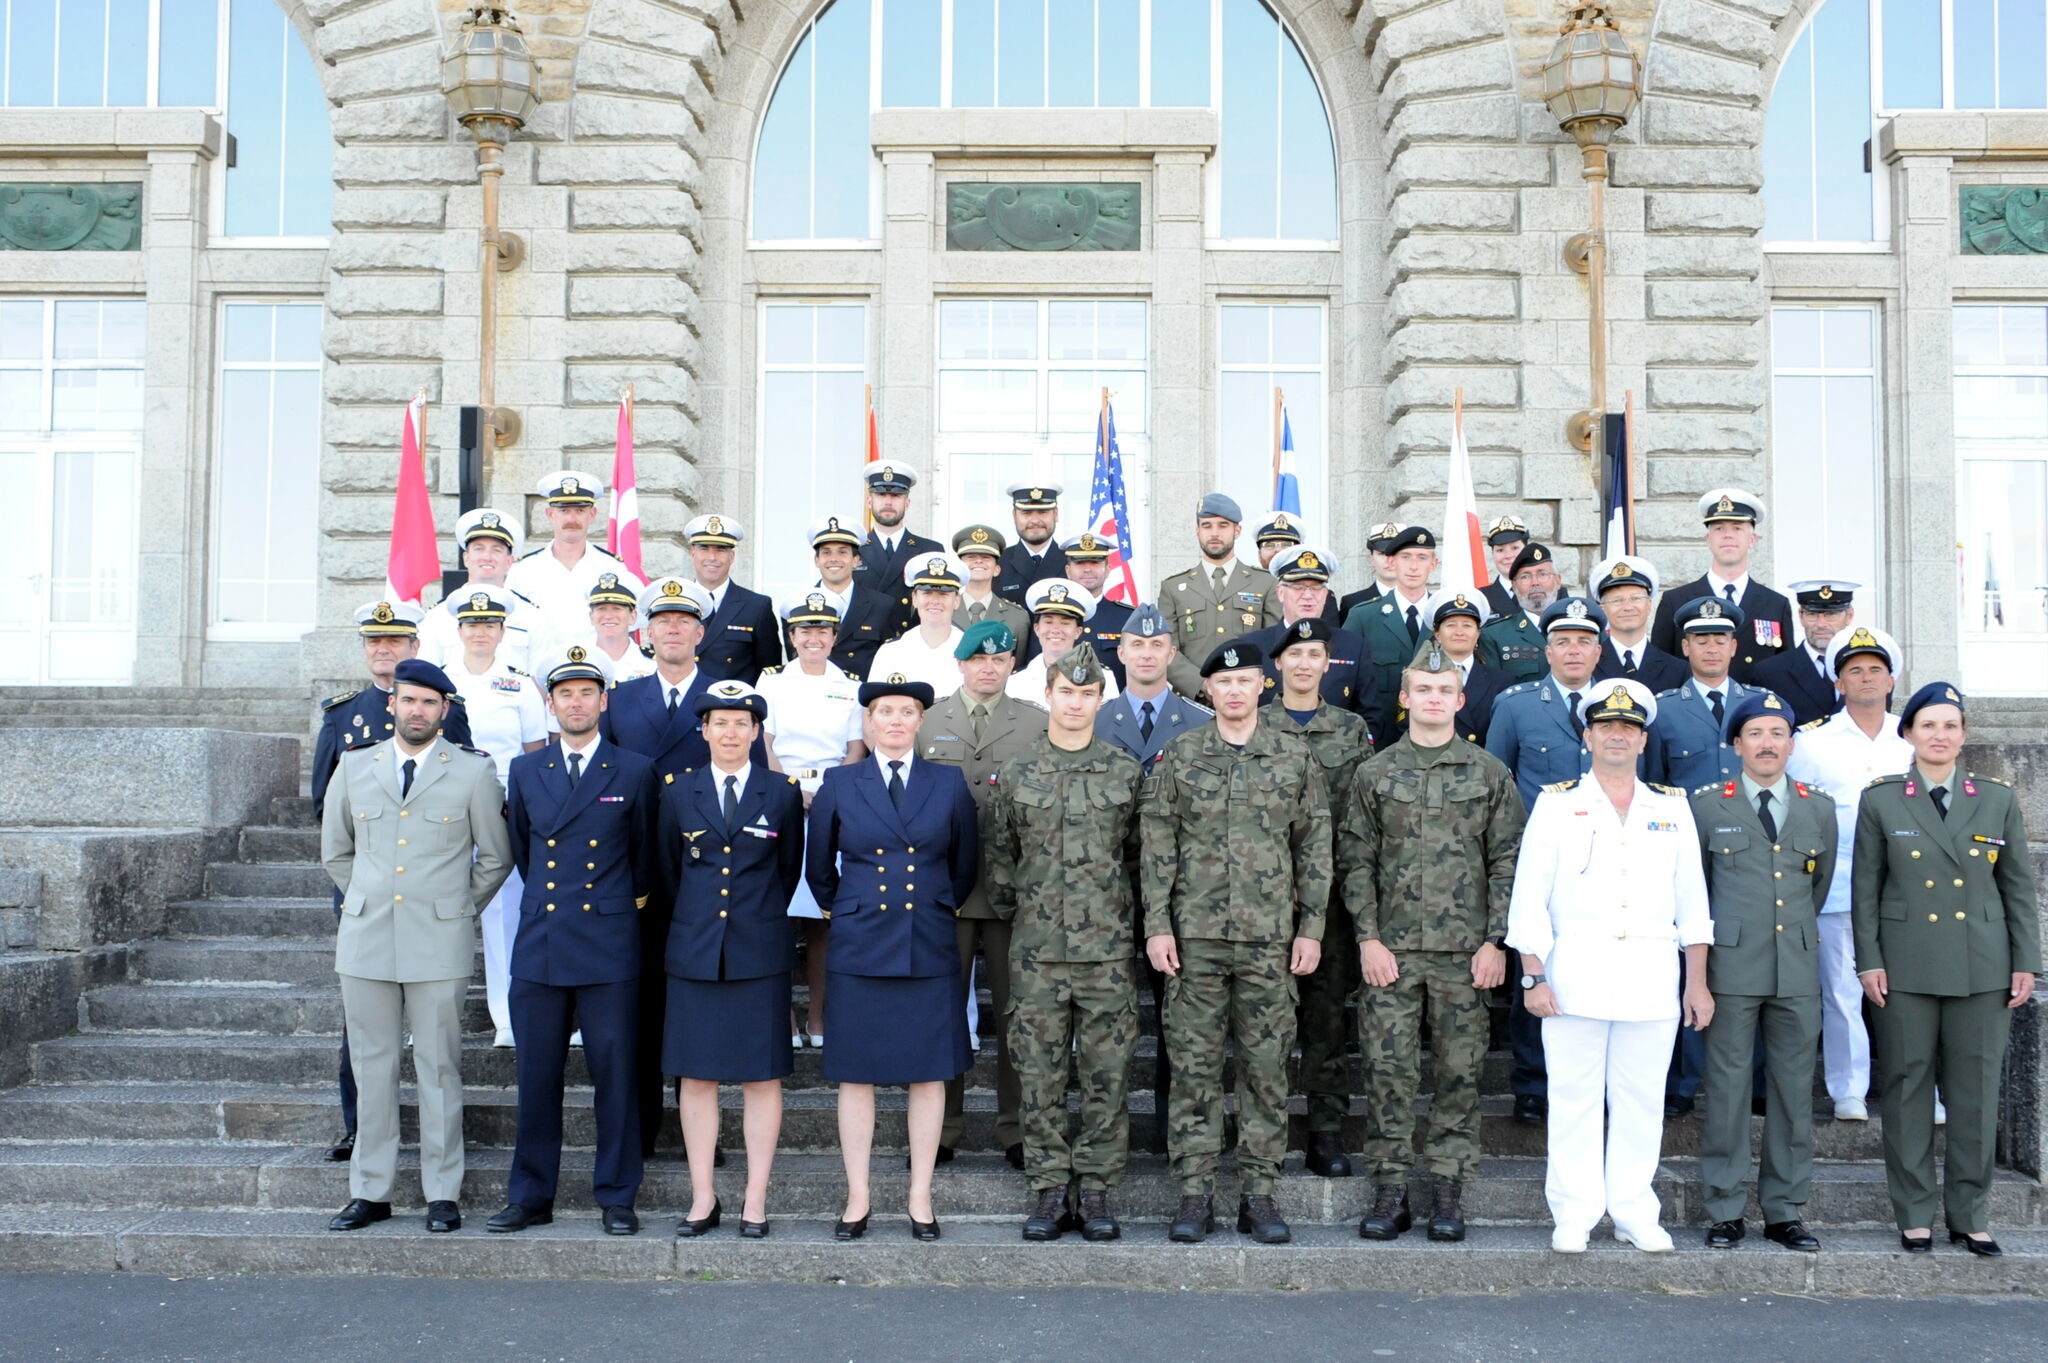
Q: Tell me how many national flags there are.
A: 7